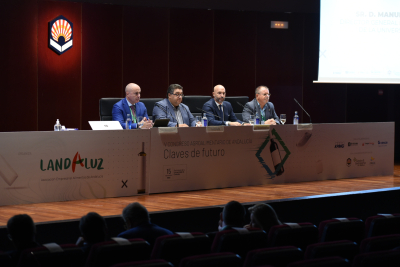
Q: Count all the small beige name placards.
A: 4